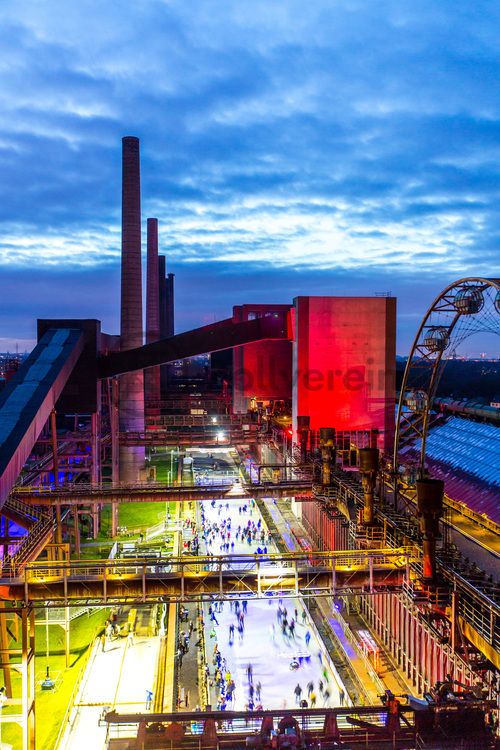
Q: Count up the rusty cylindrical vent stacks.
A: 4